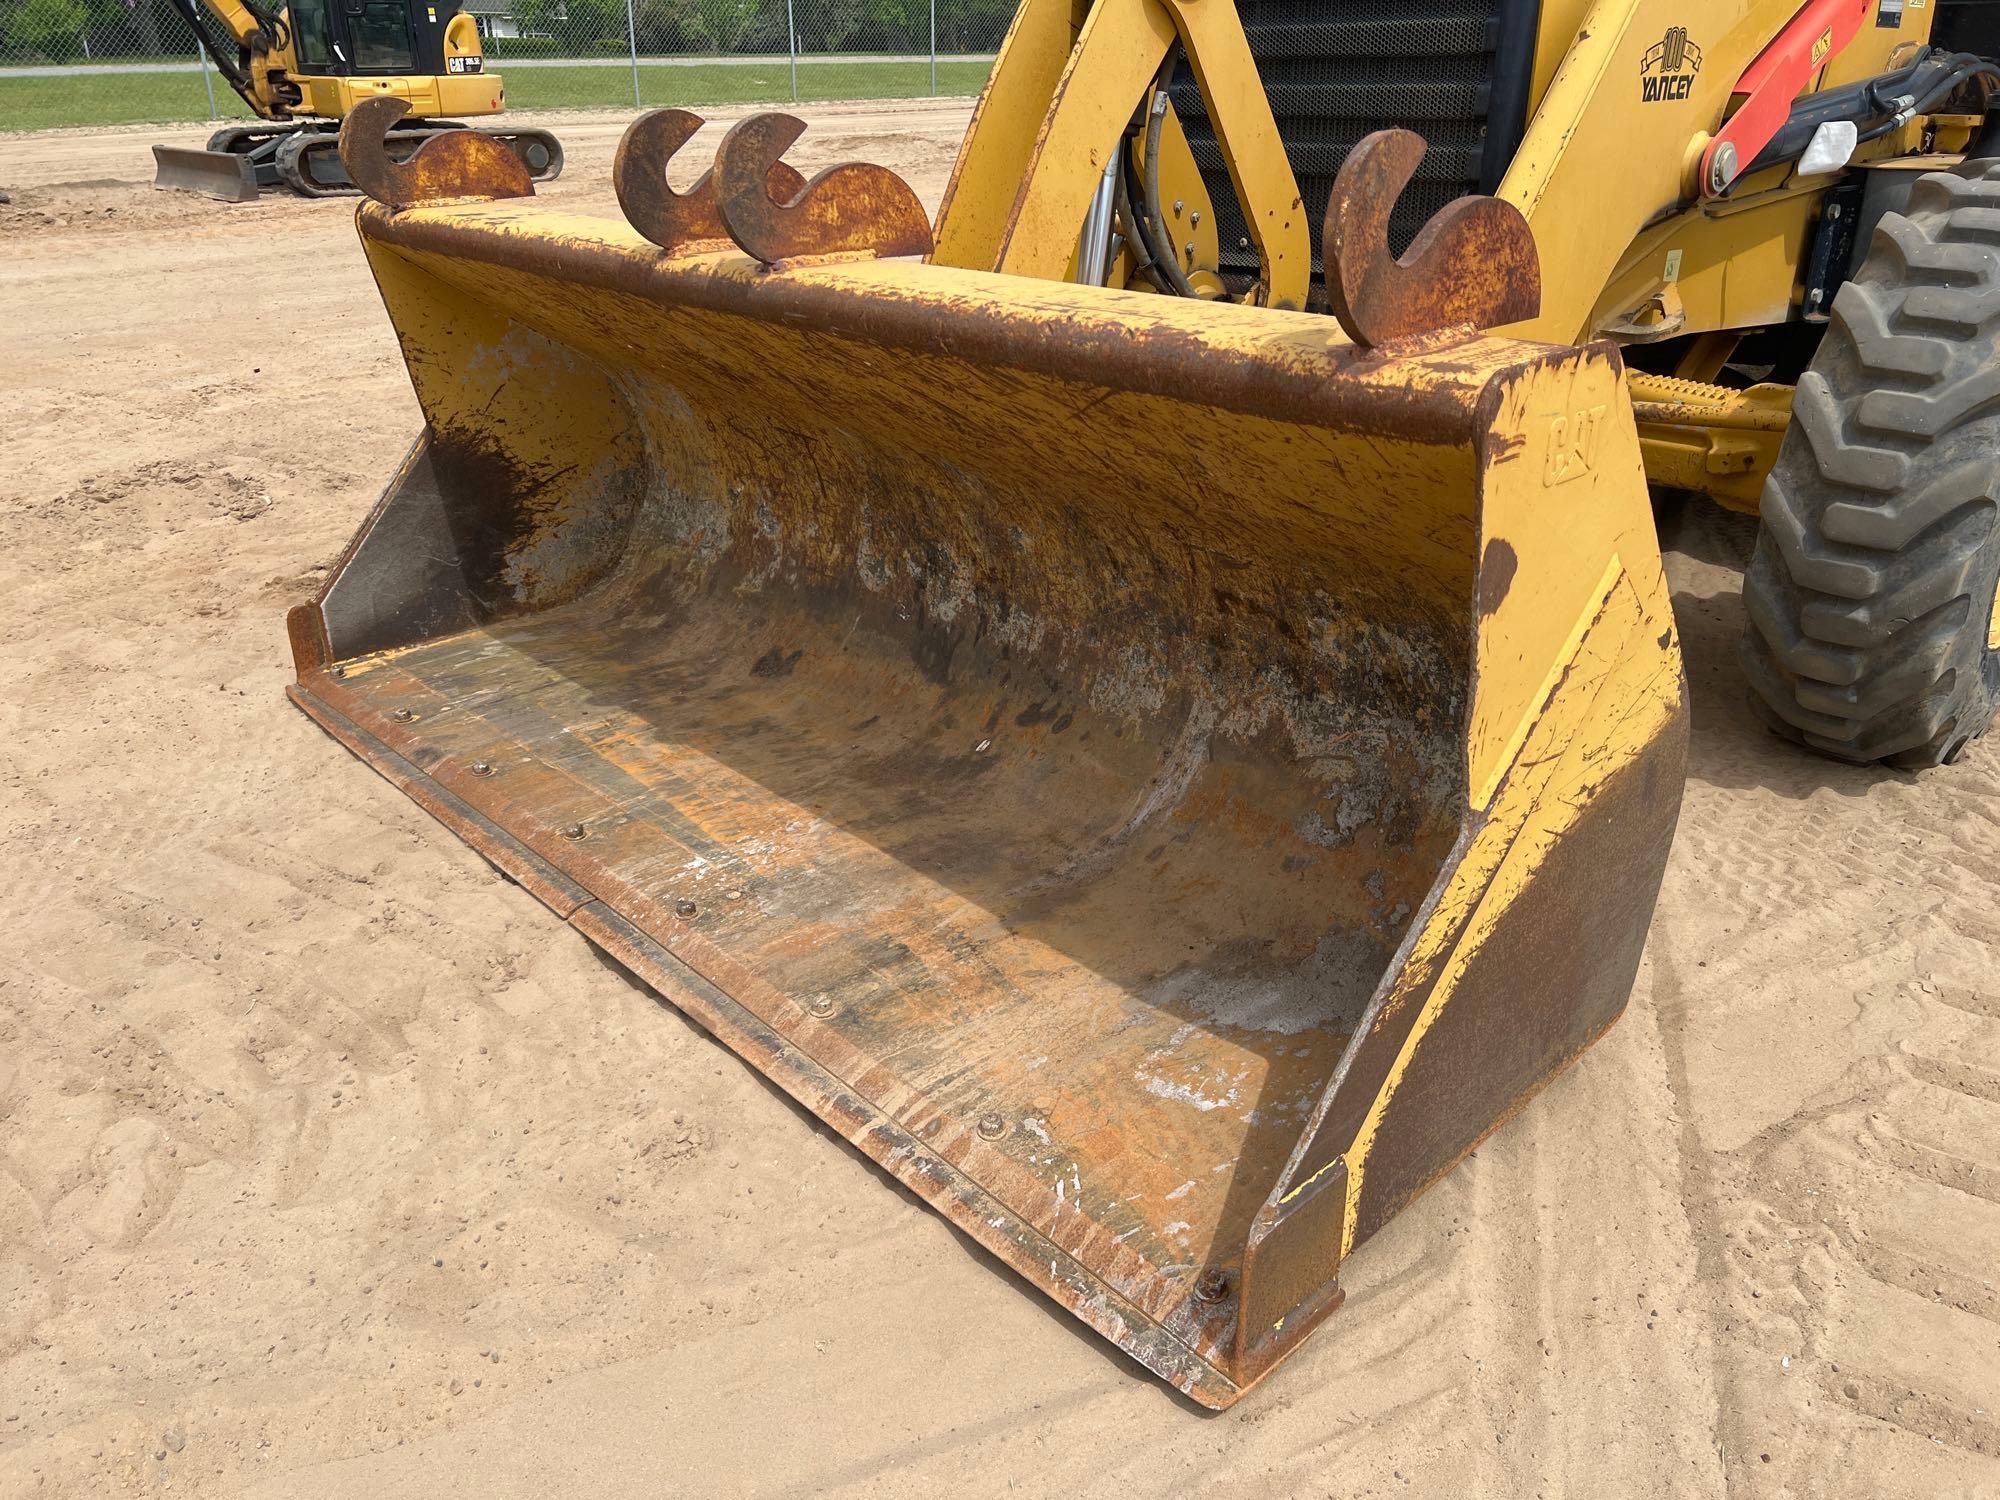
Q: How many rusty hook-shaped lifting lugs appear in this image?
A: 4